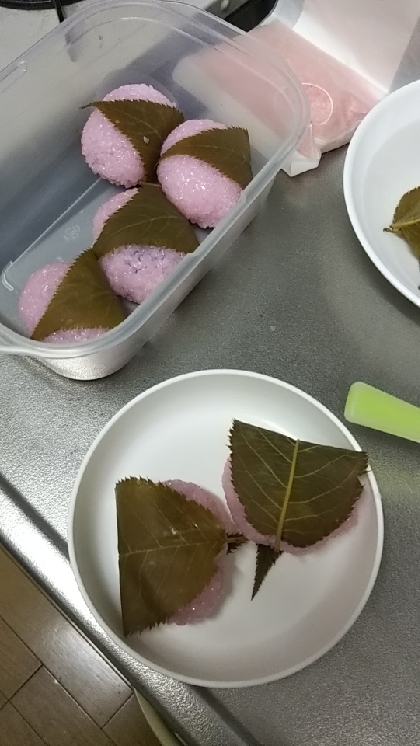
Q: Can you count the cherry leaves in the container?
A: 4